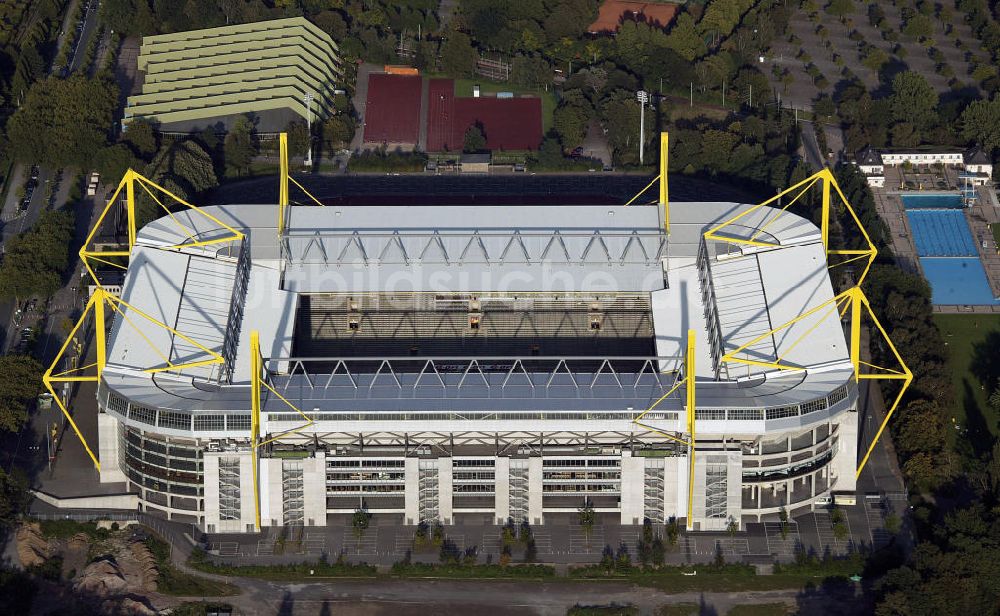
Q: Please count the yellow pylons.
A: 8